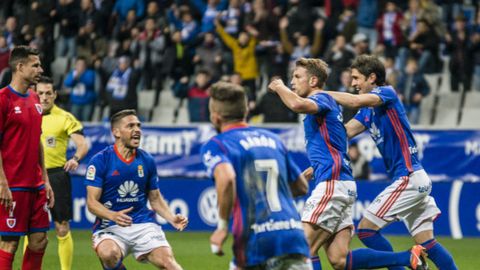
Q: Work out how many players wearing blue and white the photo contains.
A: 4